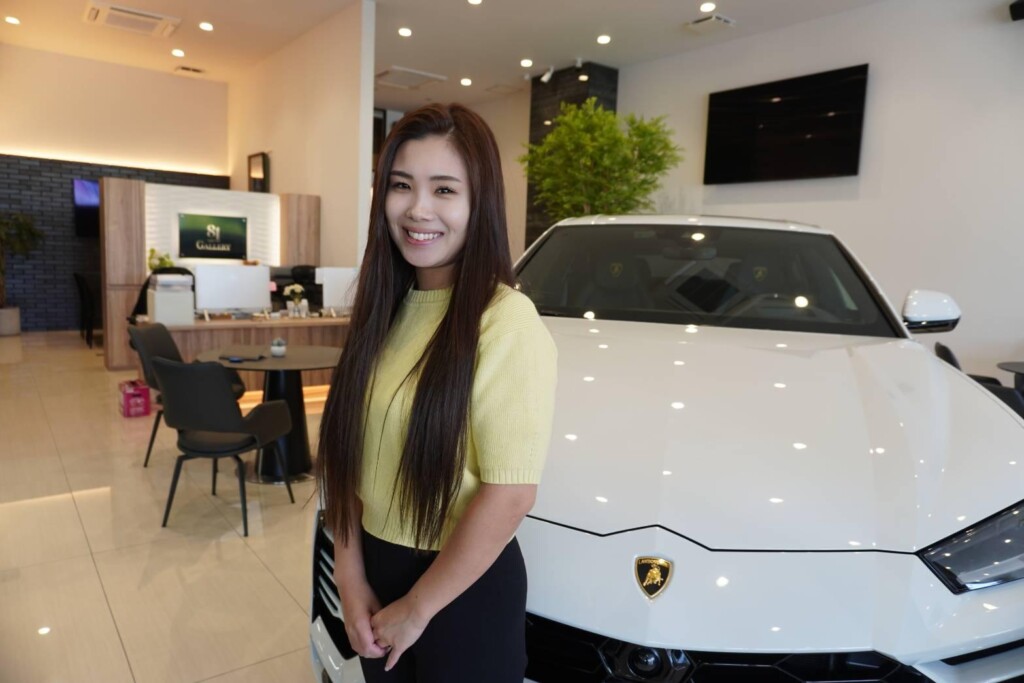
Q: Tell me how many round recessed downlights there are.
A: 9